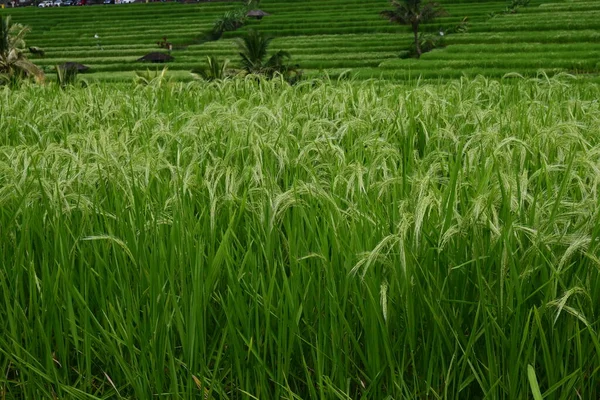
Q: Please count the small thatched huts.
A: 3